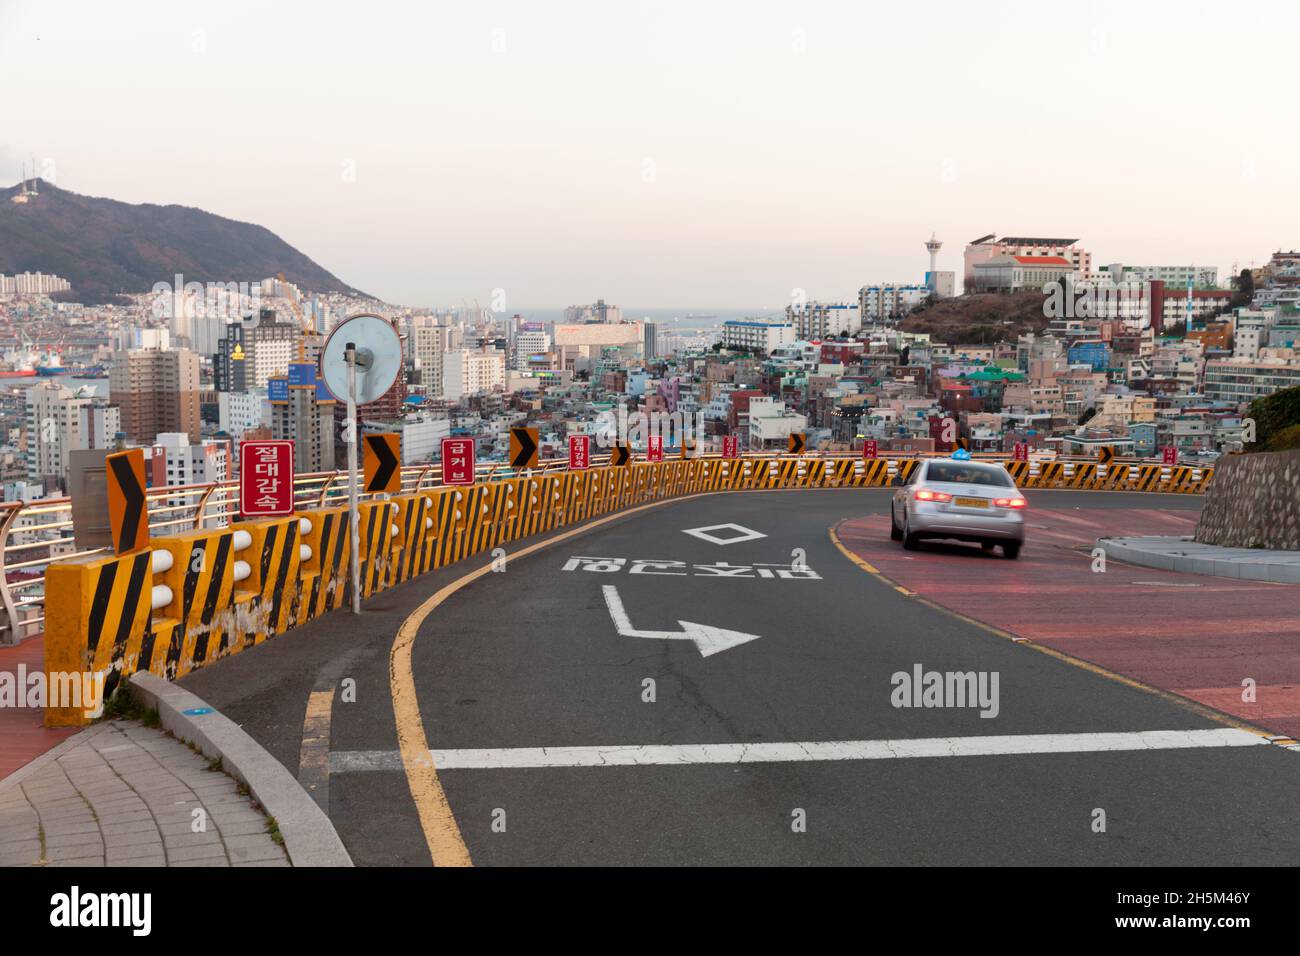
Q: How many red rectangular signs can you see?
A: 8